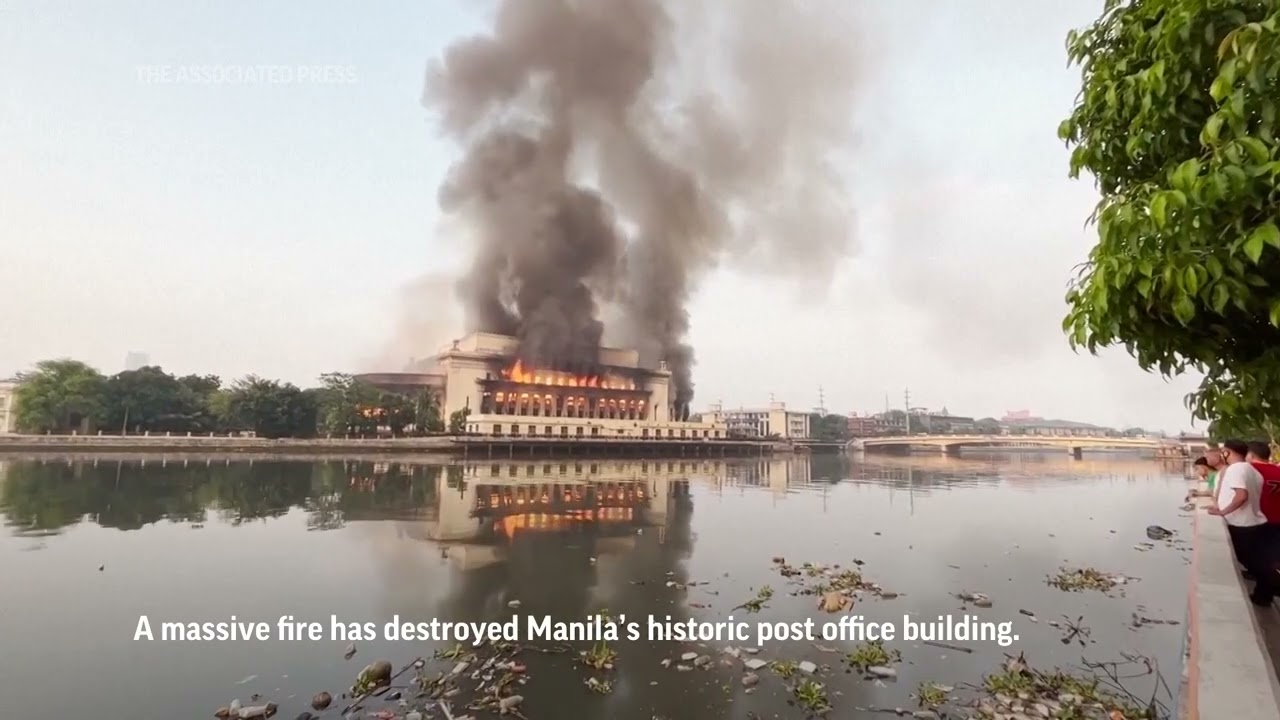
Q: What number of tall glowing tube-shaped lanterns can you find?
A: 0